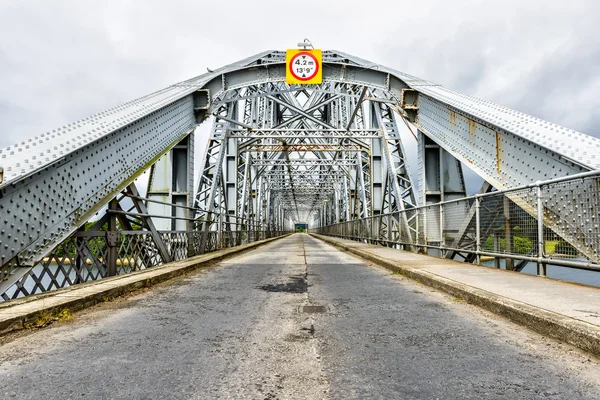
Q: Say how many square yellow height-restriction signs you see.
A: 1